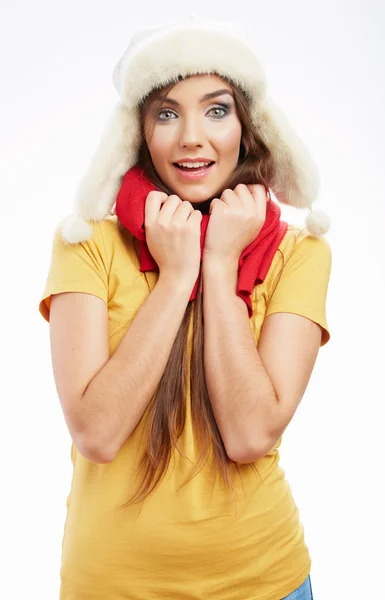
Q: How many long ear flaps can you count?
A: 2